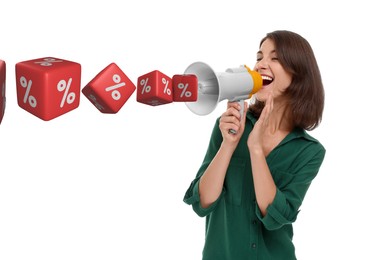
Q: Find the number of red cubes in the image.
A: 5